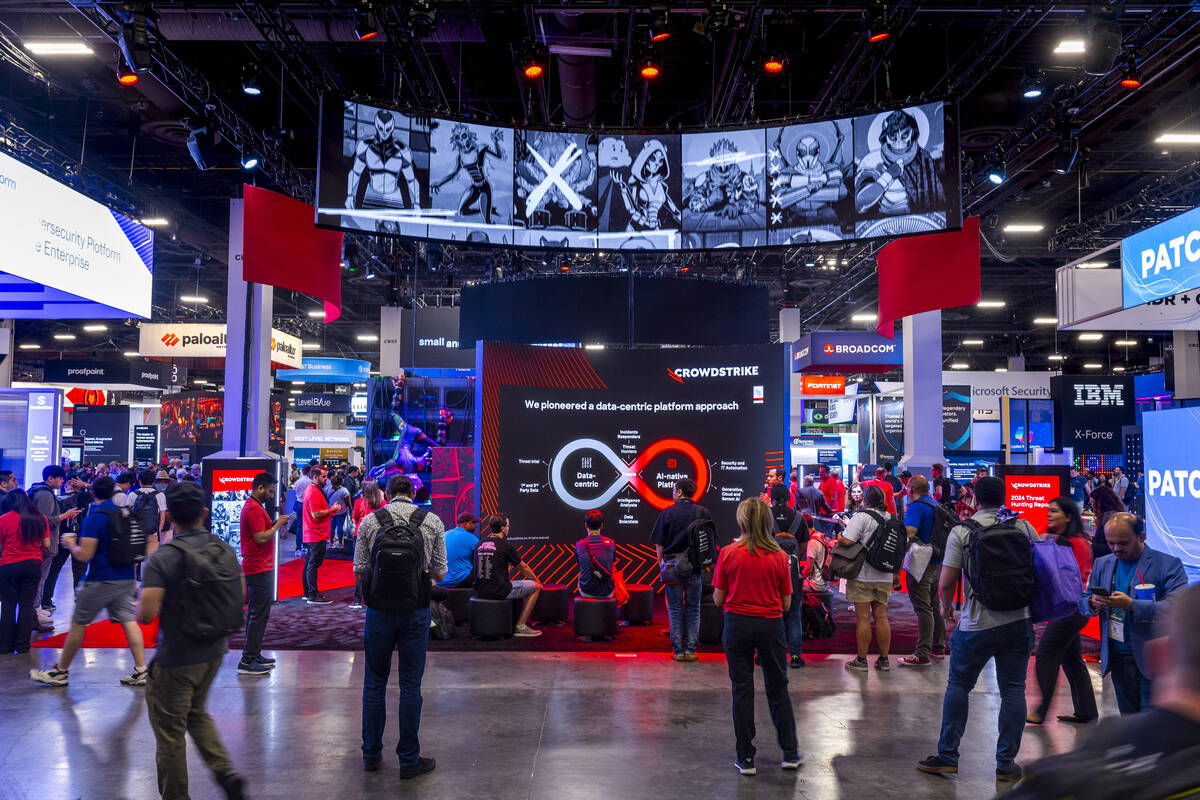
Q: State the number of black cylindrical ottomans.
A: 7